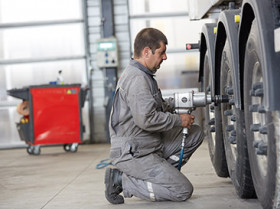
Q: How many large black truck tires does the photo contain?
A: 3